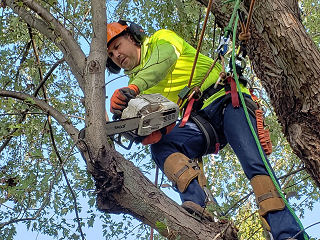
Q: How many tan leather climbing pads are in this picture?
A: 2